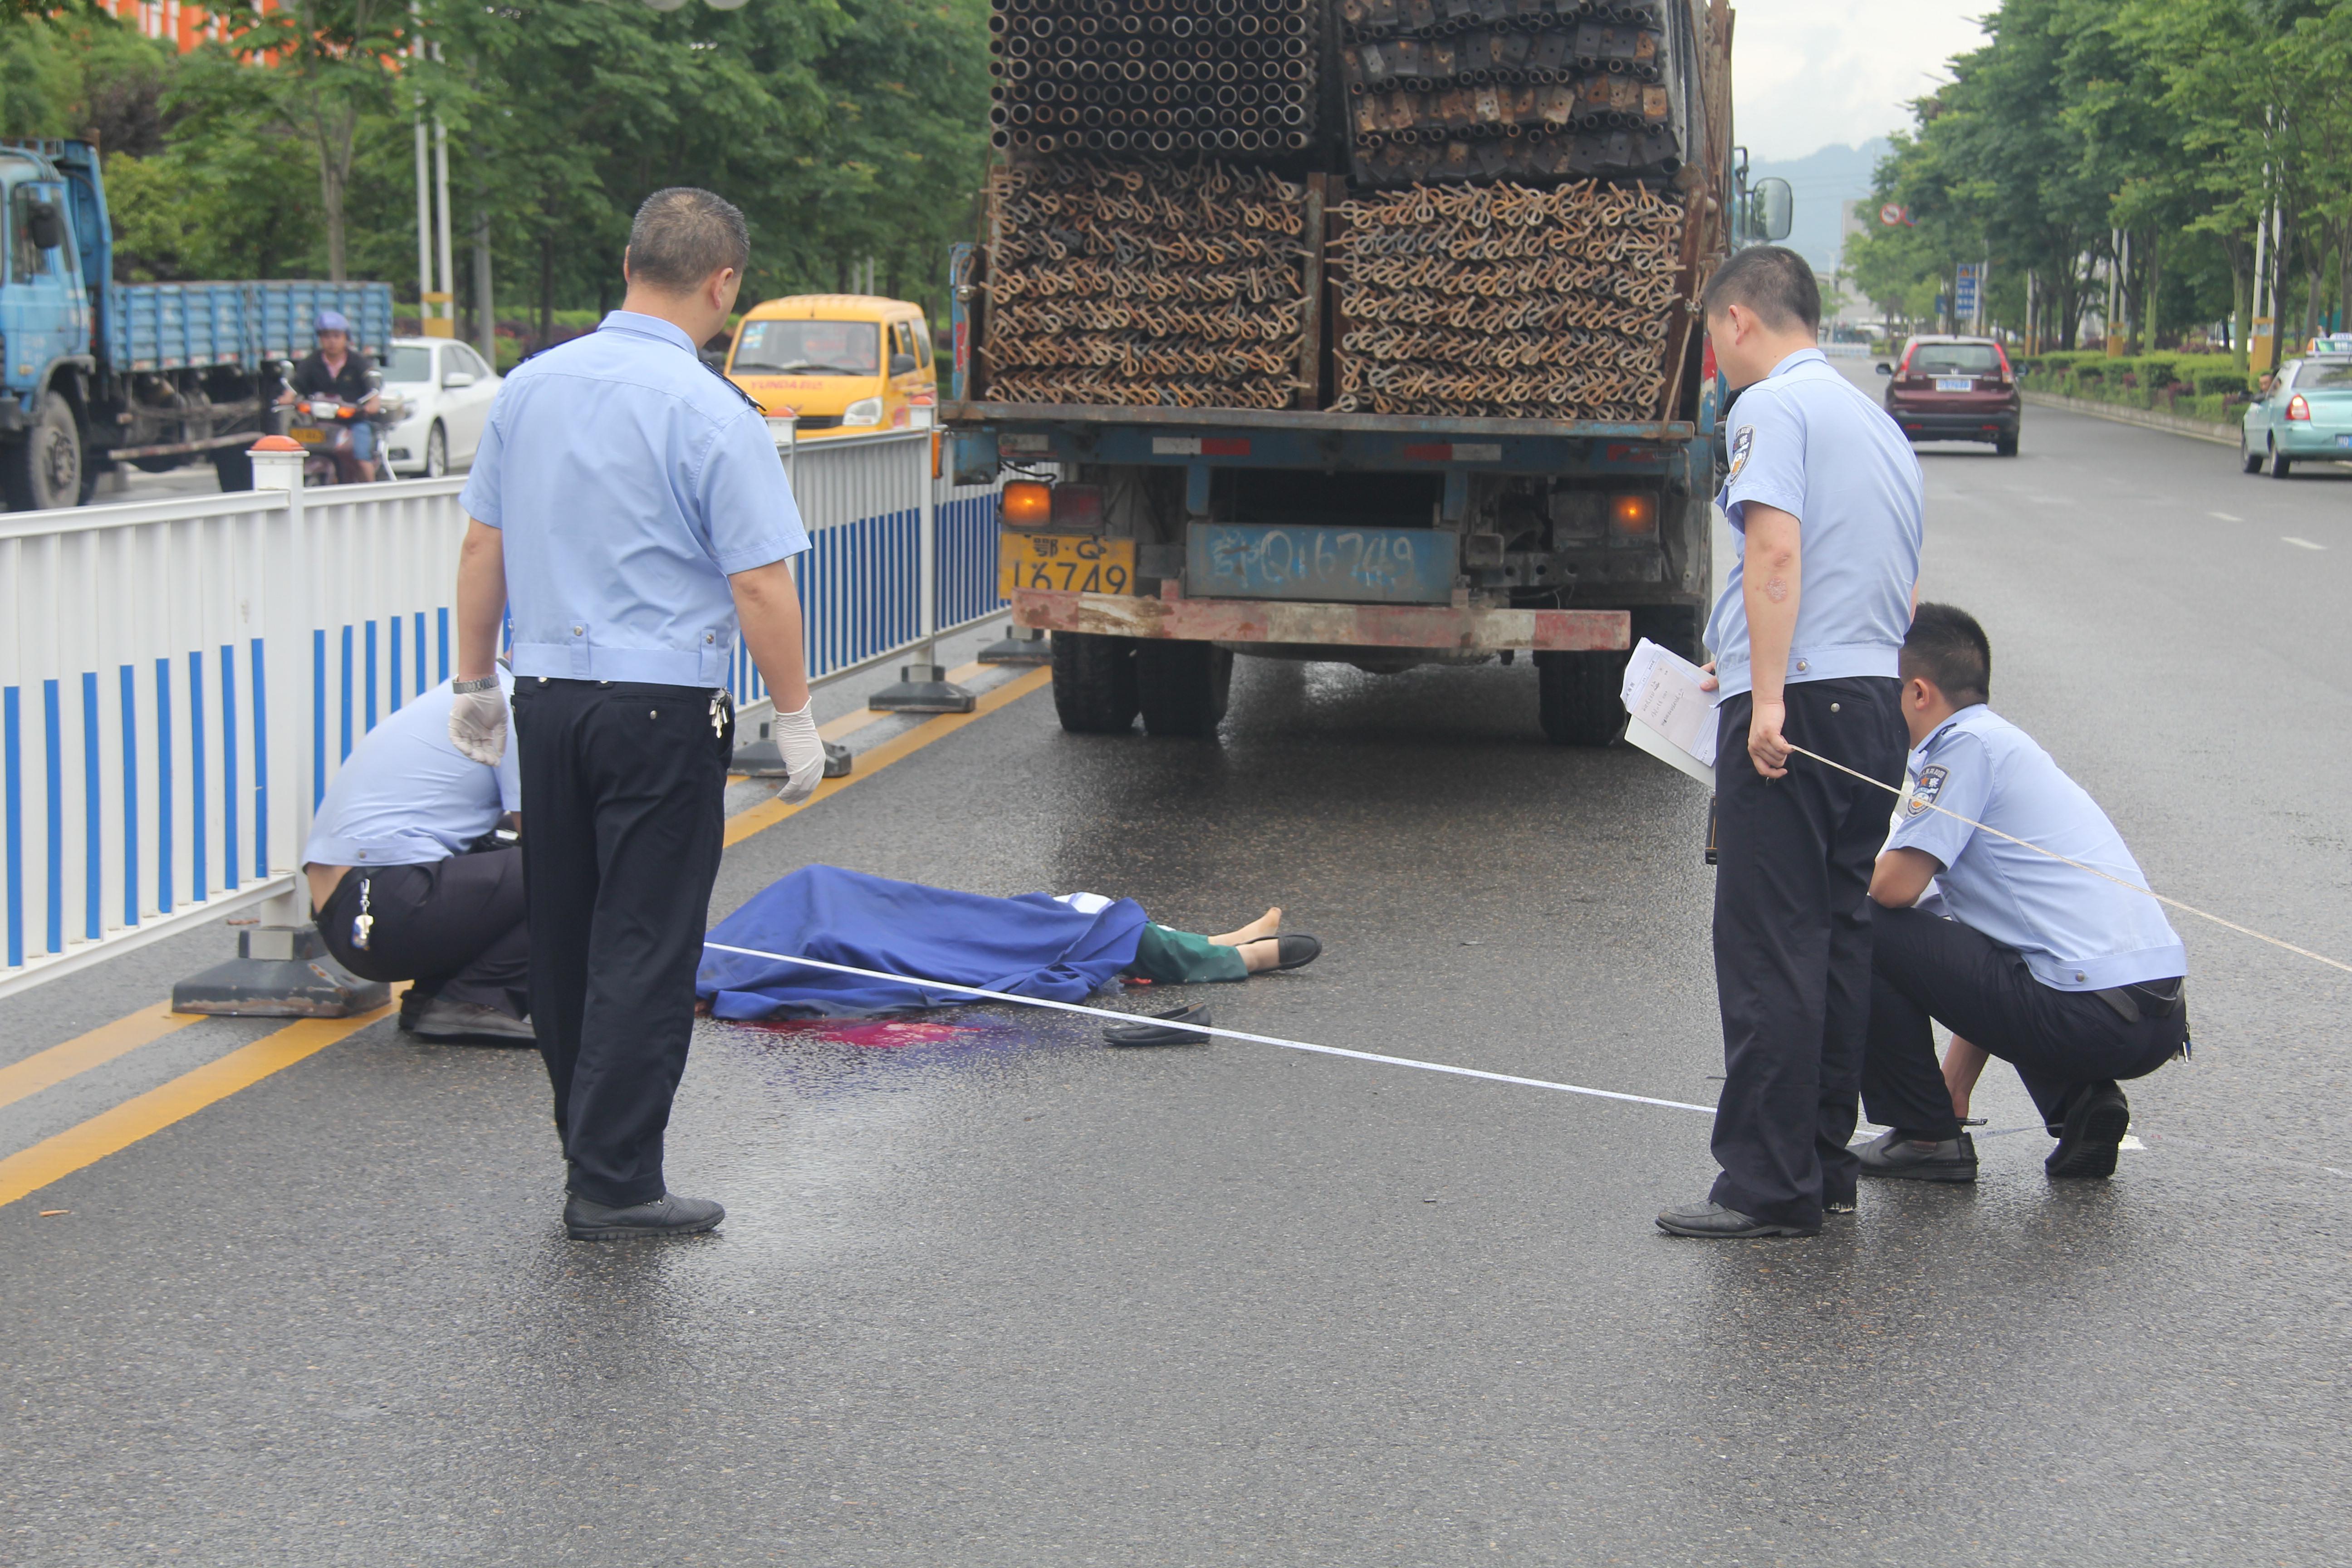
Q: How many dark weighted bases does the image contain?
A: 4